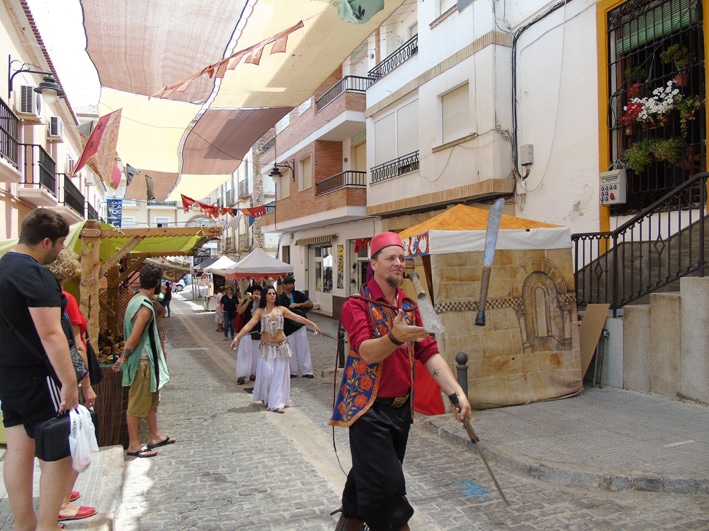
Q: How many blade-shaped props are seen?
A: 3